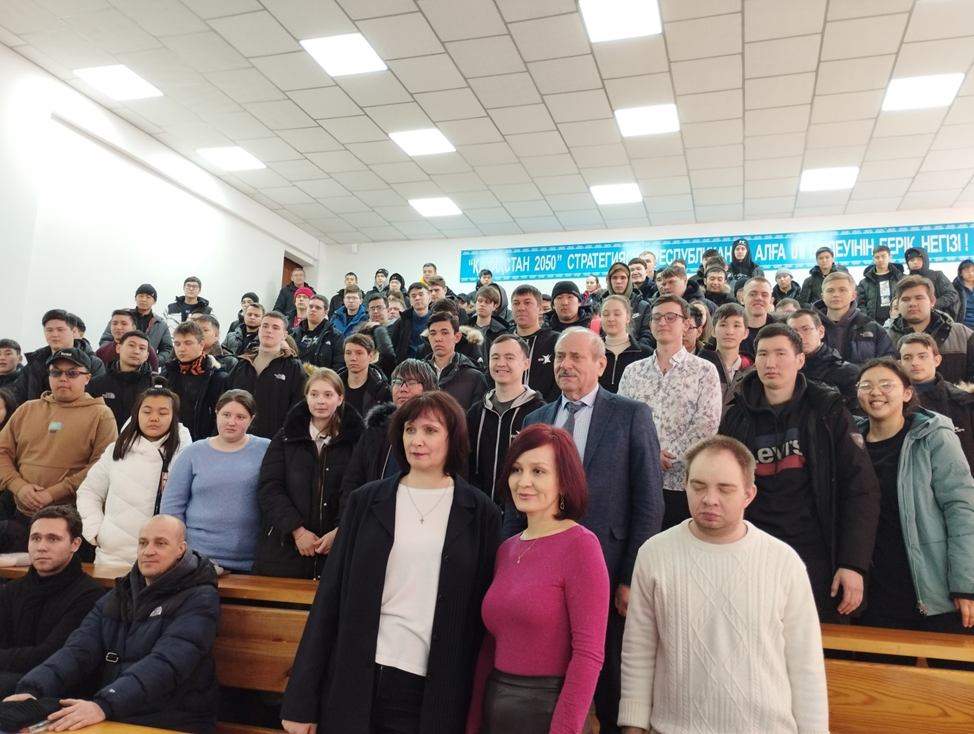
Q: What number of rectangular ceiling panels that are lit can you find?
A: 10